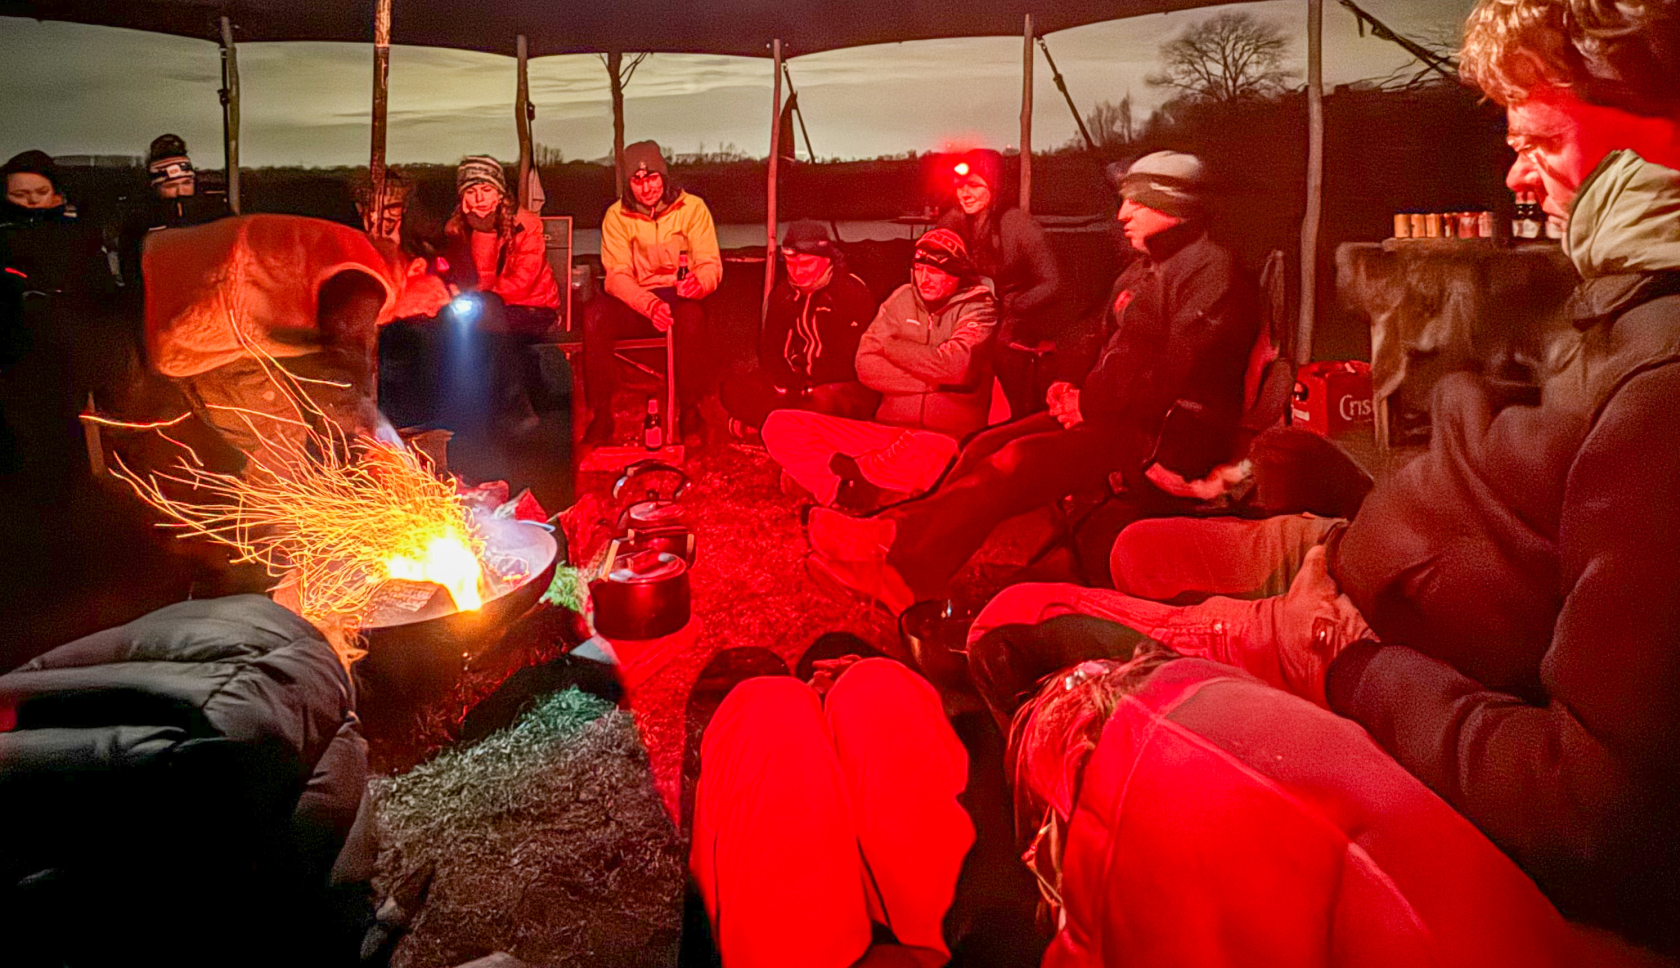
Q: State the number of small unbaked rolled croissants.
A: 0